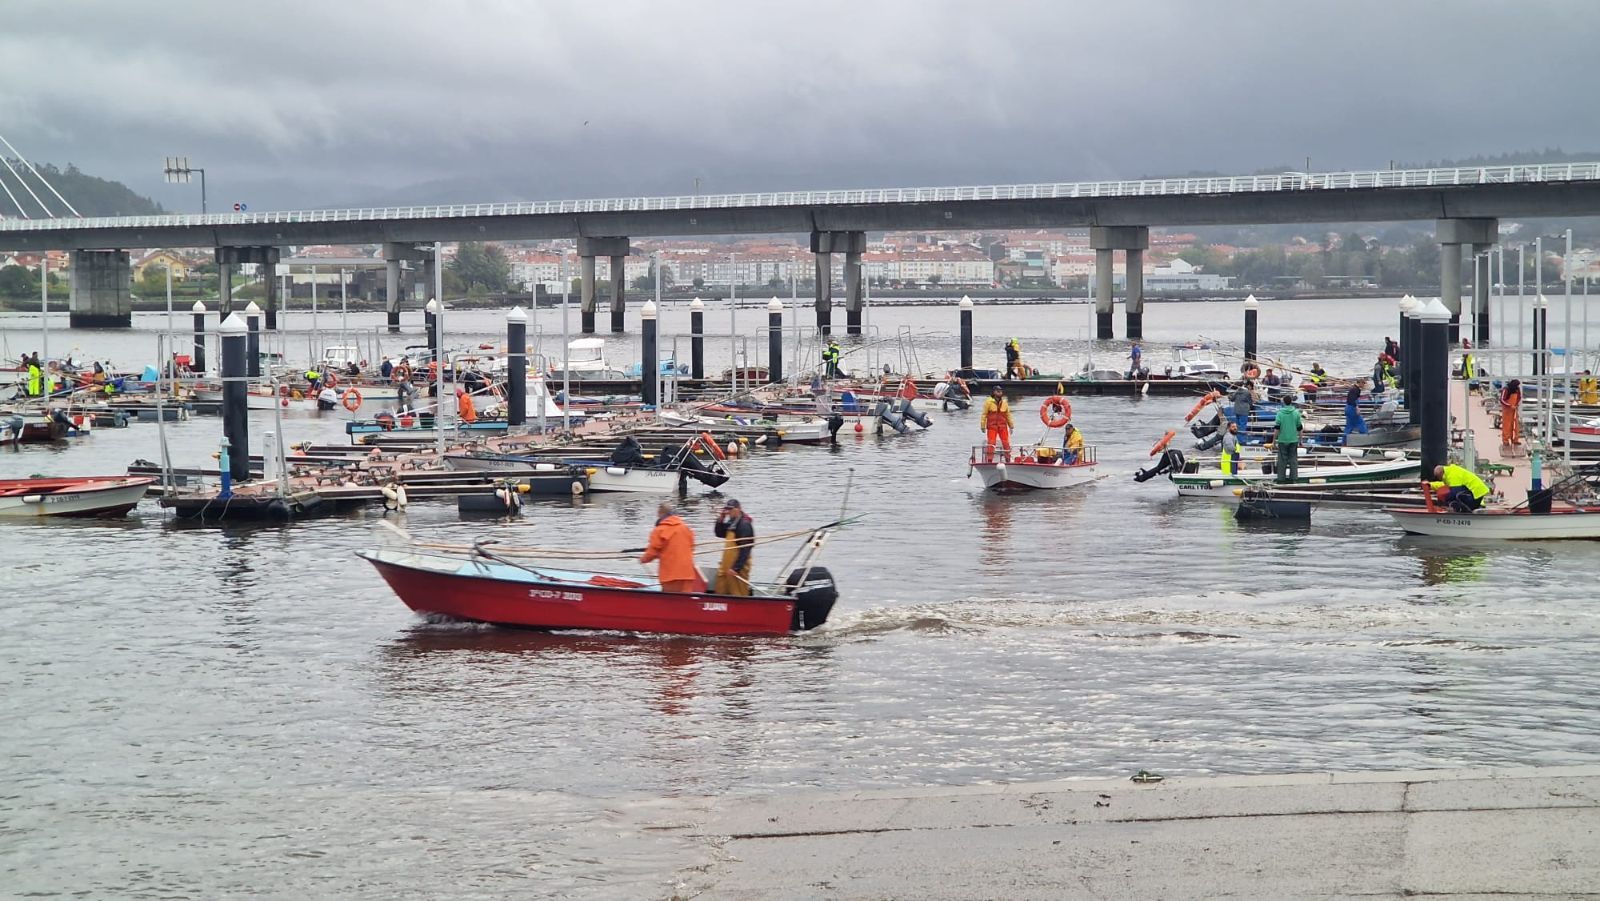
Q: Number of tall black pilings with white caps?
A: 15